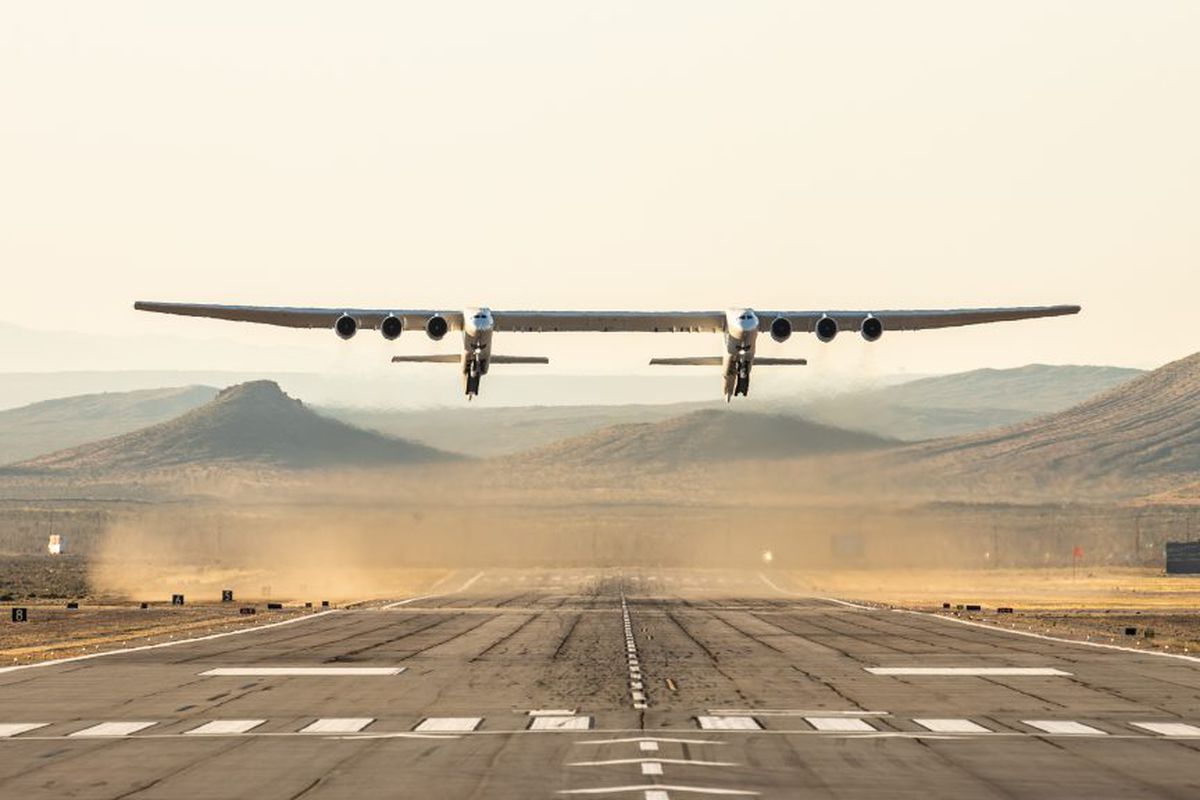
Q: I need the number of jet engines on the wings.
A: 6